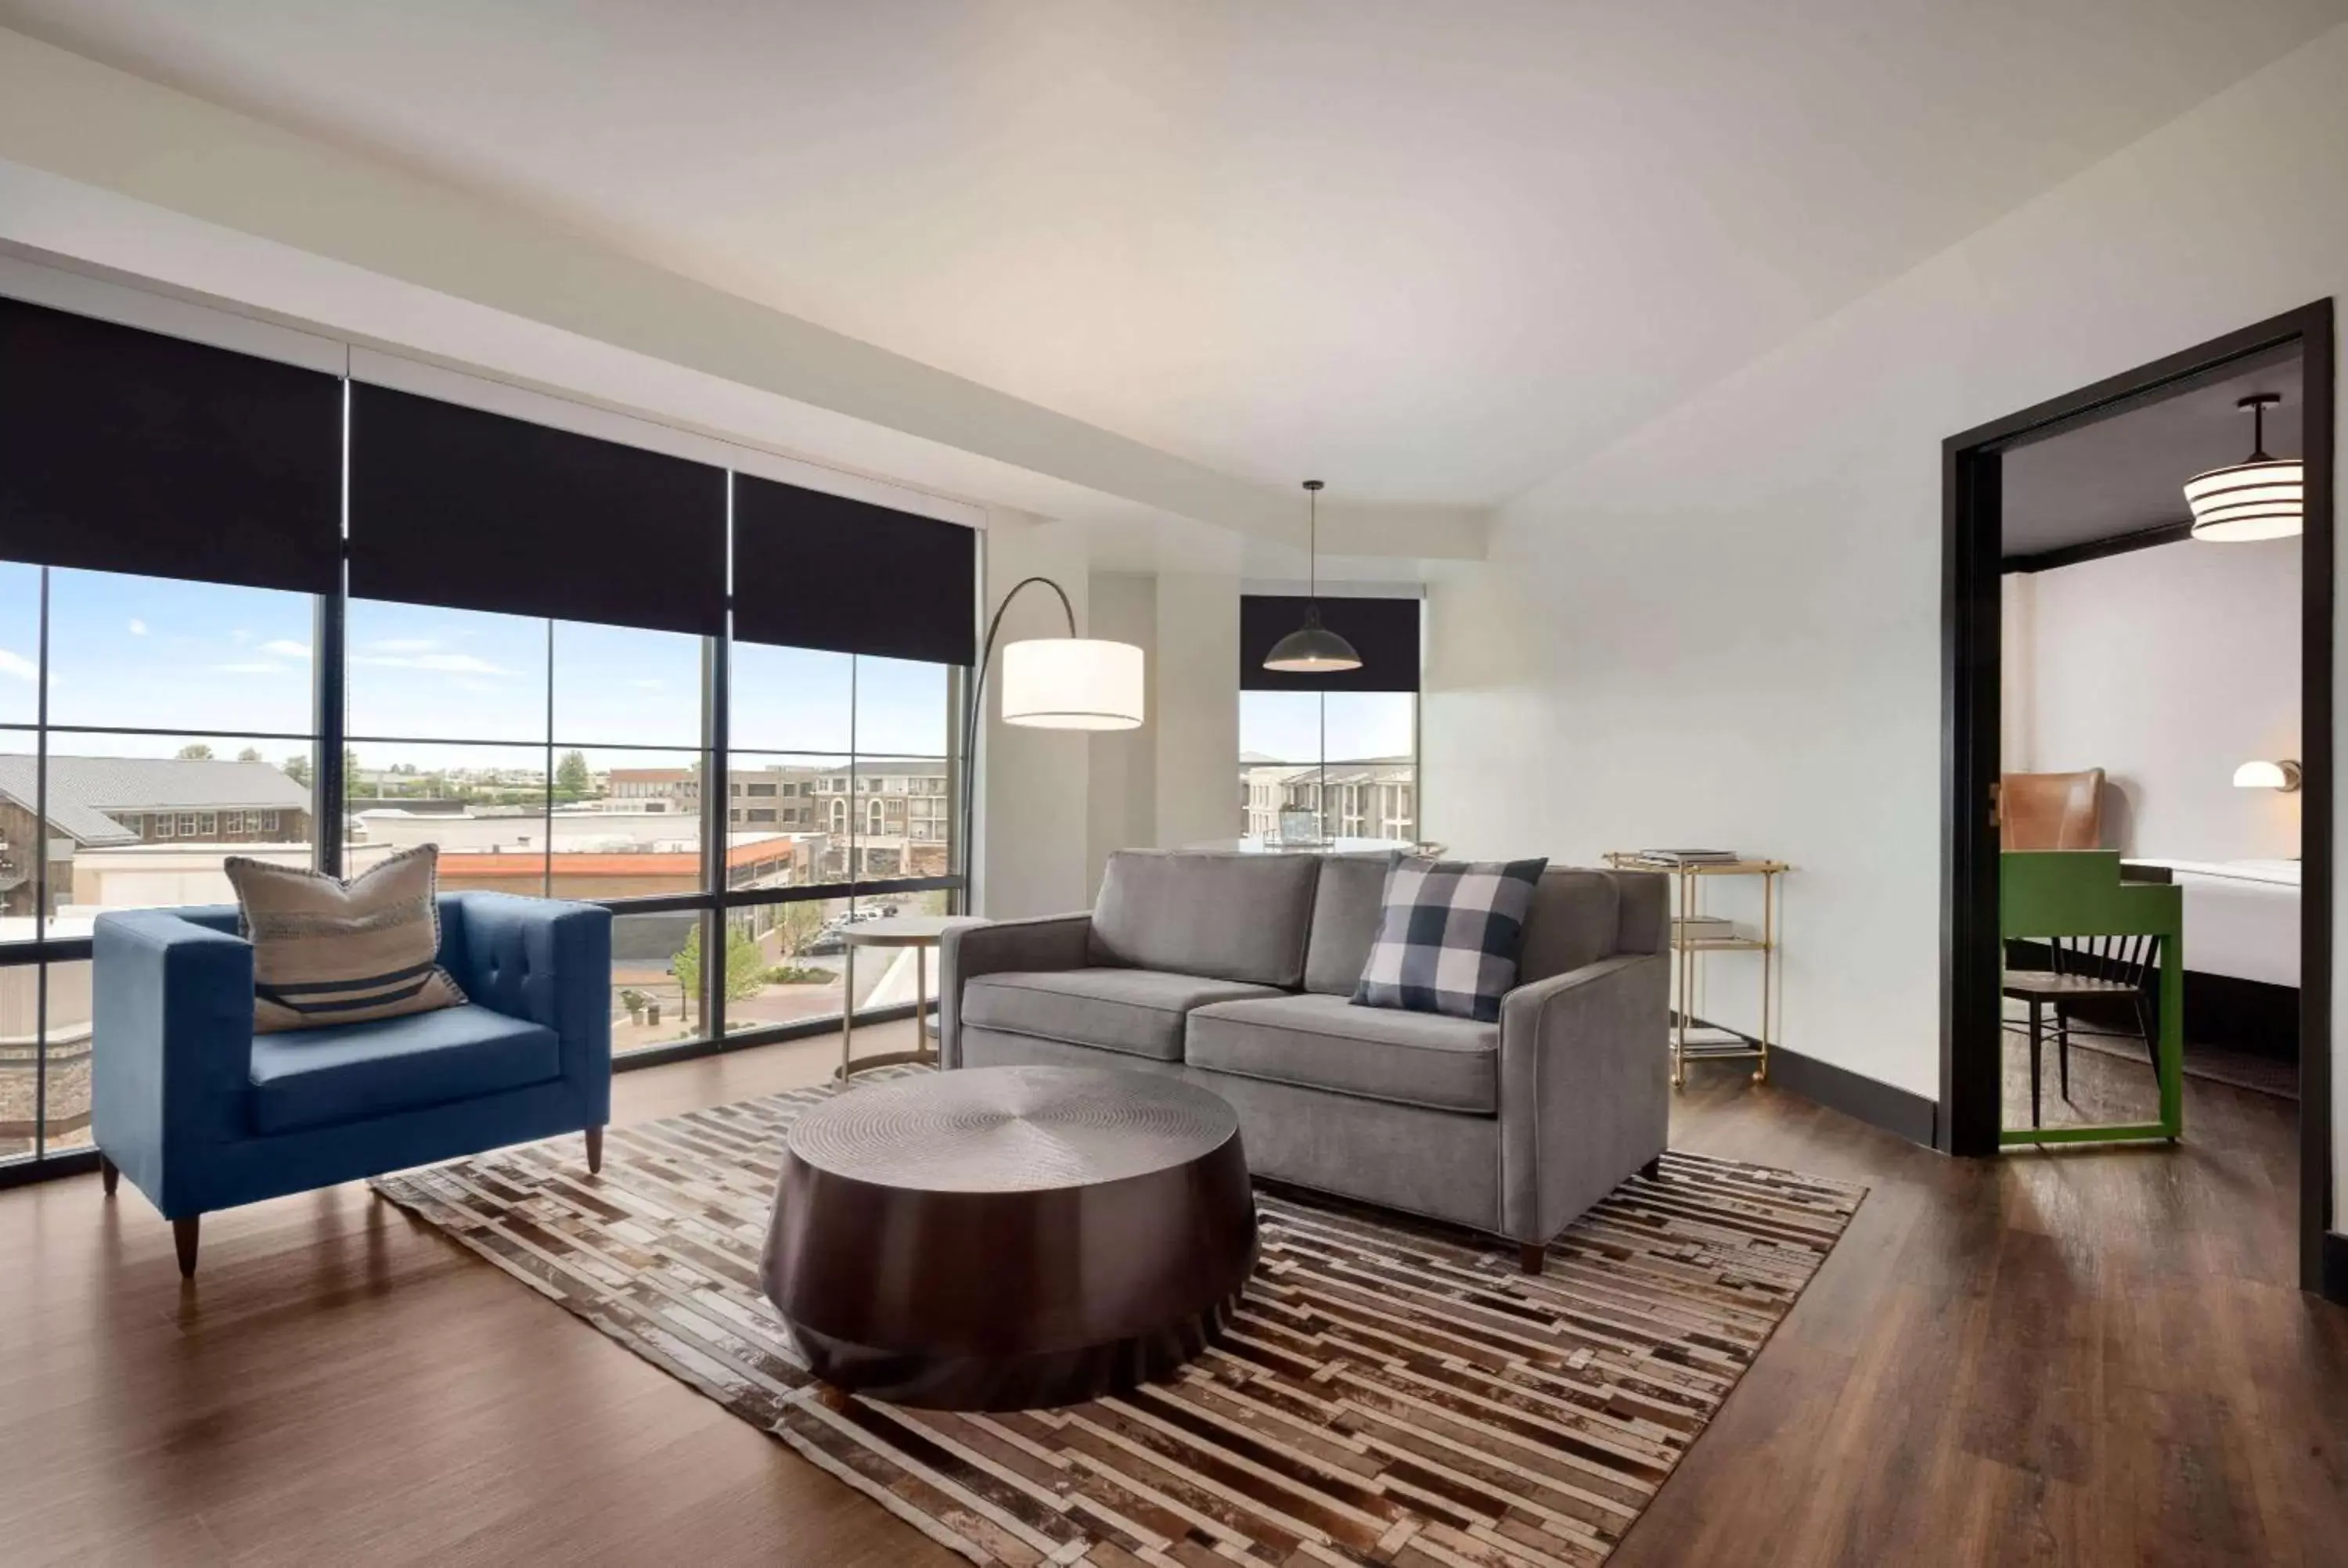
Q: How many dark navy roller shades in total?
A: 4